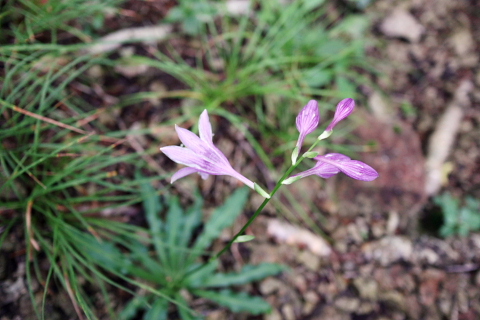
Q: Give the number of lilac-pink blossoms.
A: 5